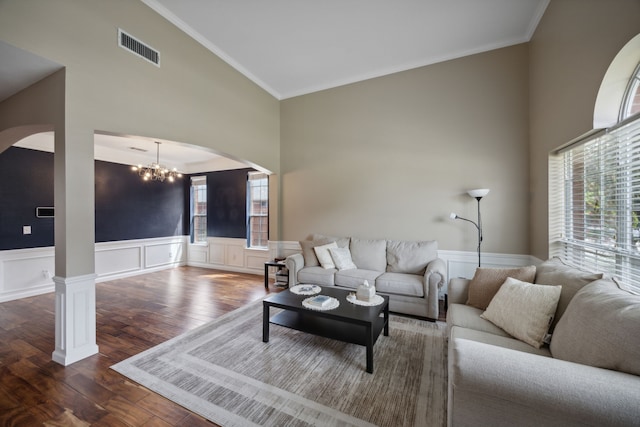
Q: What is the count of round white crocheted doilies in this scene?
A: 3